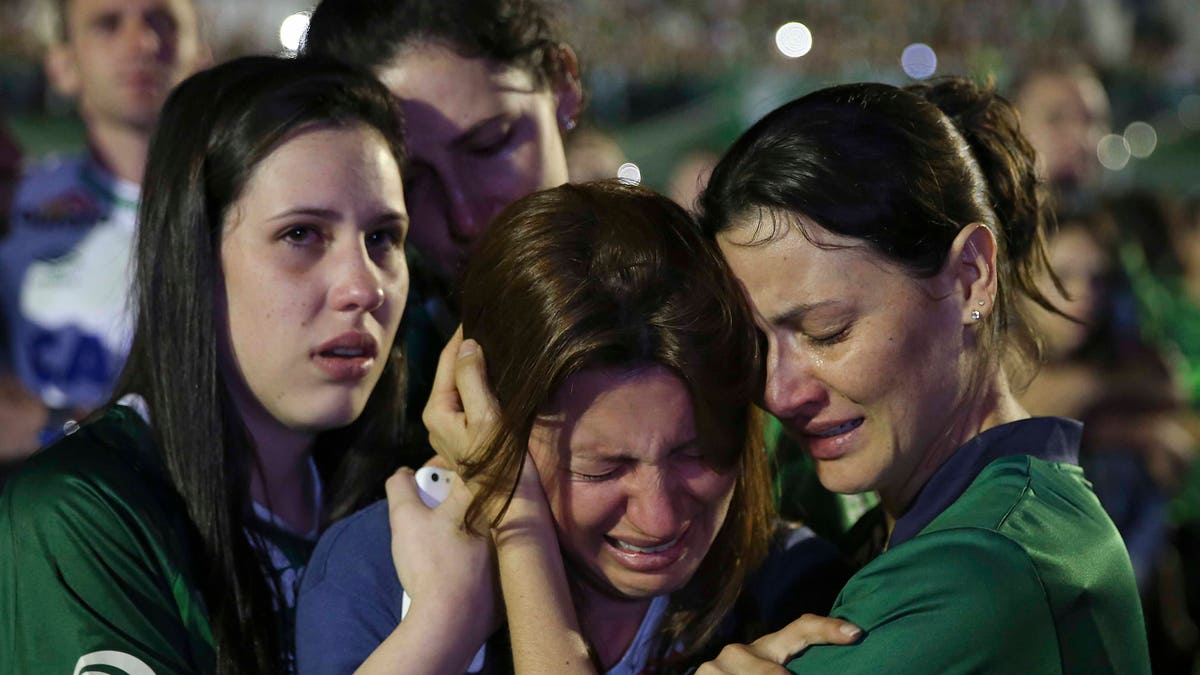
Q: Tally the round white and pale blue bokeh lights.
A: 6